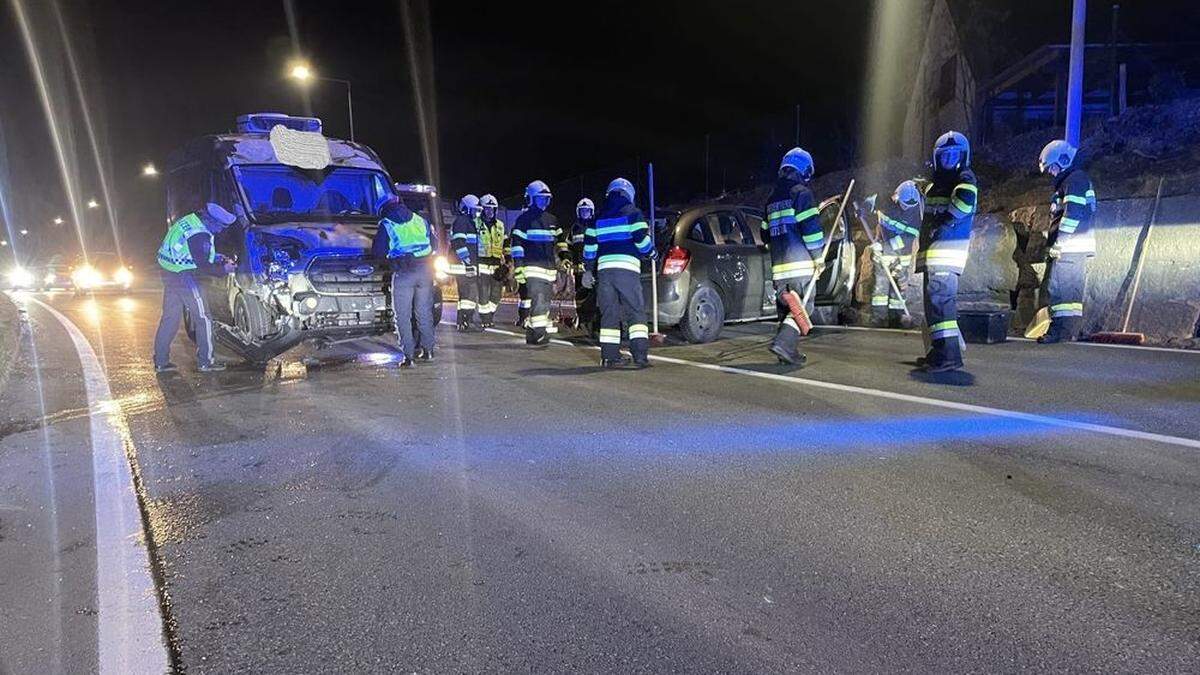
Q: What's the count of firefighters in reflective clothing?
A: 9